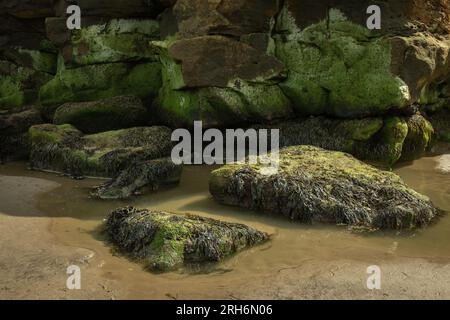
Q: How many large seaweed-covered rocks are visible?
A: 3